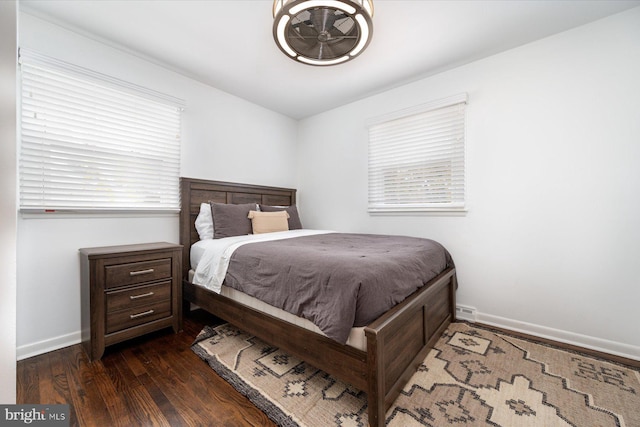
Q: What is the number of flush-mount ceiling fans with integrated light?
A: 1